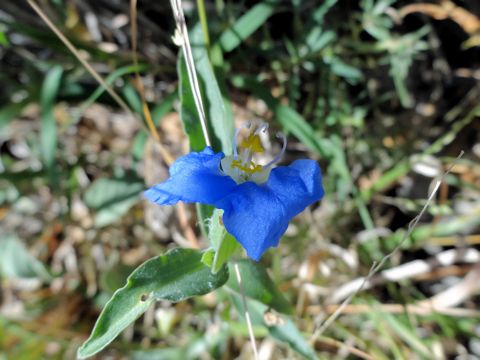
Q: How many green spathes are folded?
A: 1